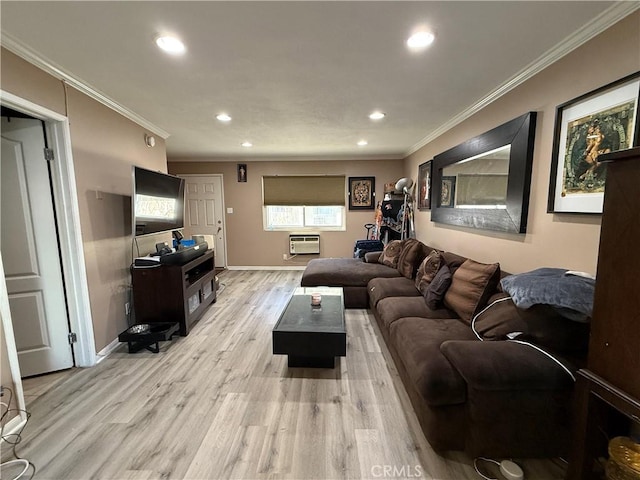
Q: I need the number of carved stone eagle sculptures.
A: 0